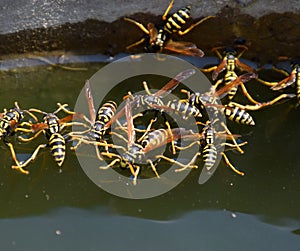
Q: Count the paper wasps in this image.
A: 10